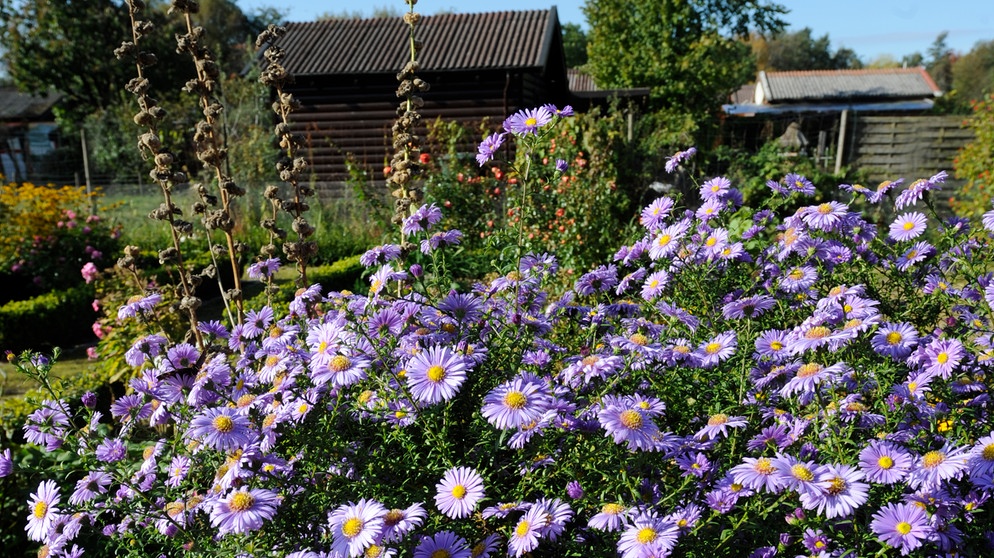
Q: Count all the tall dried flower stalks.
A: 4